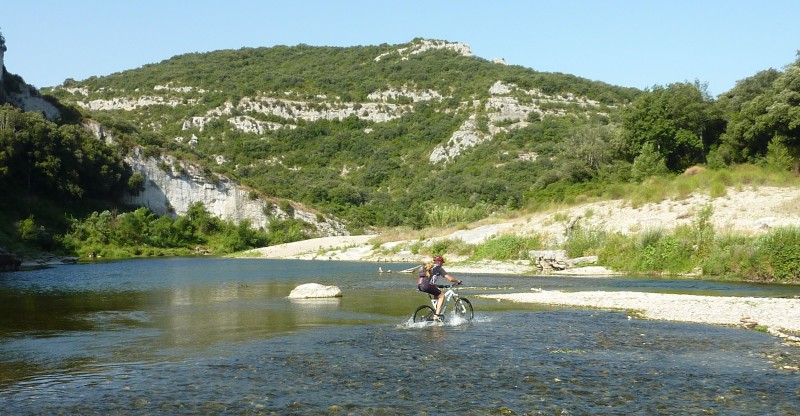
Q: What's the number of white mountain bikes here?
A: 1